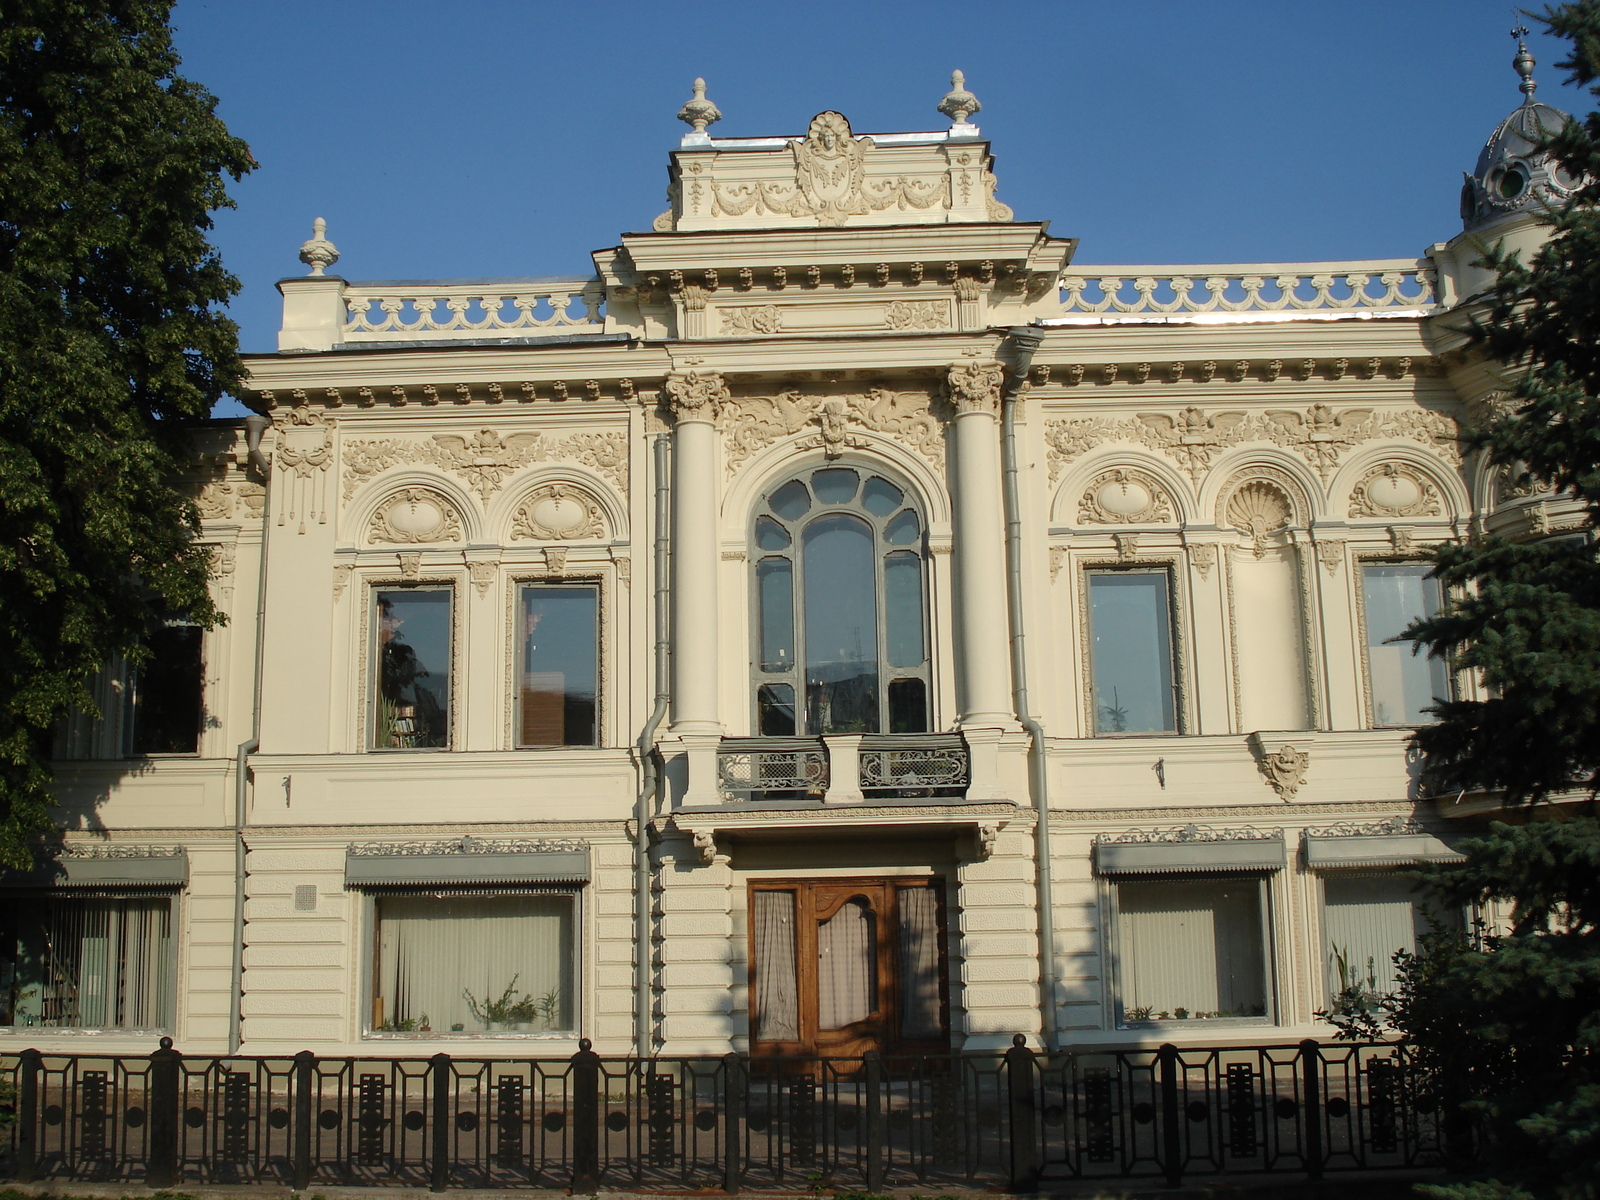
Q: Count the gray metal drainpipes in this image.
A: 3